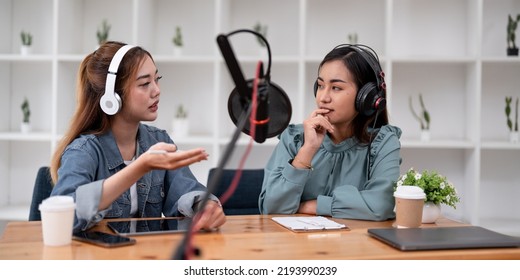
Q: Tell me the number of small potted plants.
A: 11